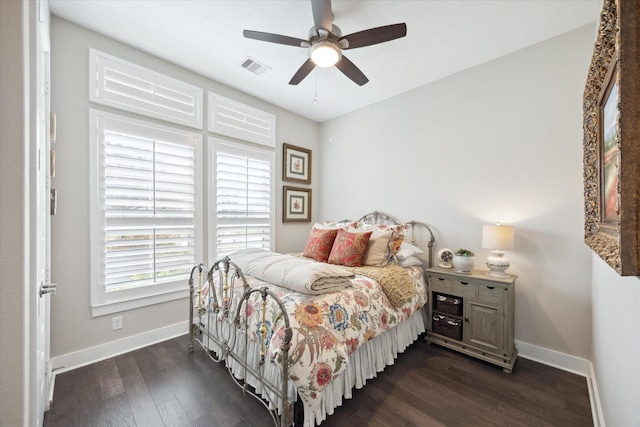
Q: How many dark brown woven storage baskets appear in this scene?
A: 2